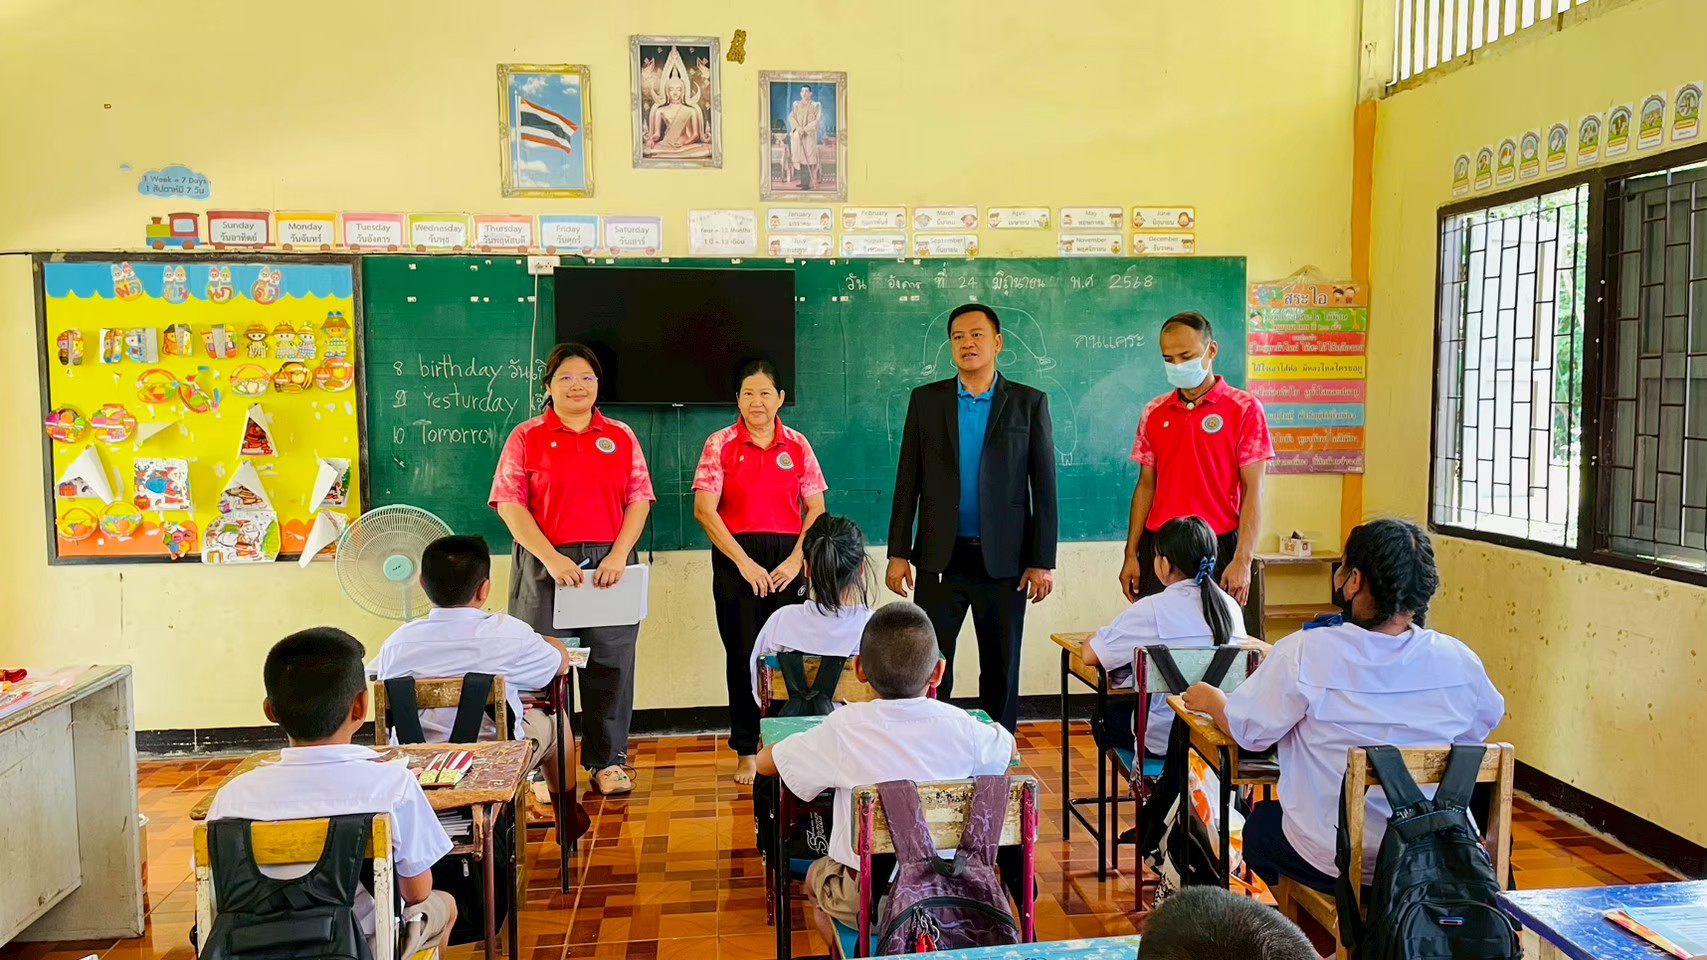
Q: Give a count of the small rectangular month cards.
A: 11